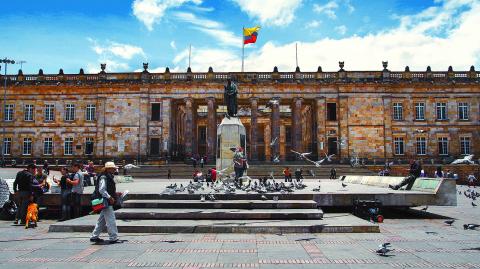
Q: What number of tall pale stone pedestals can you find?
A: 1